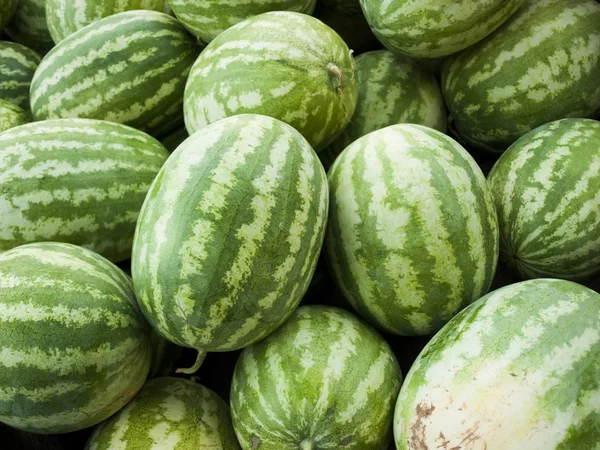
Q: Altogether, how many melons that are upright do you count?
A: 2